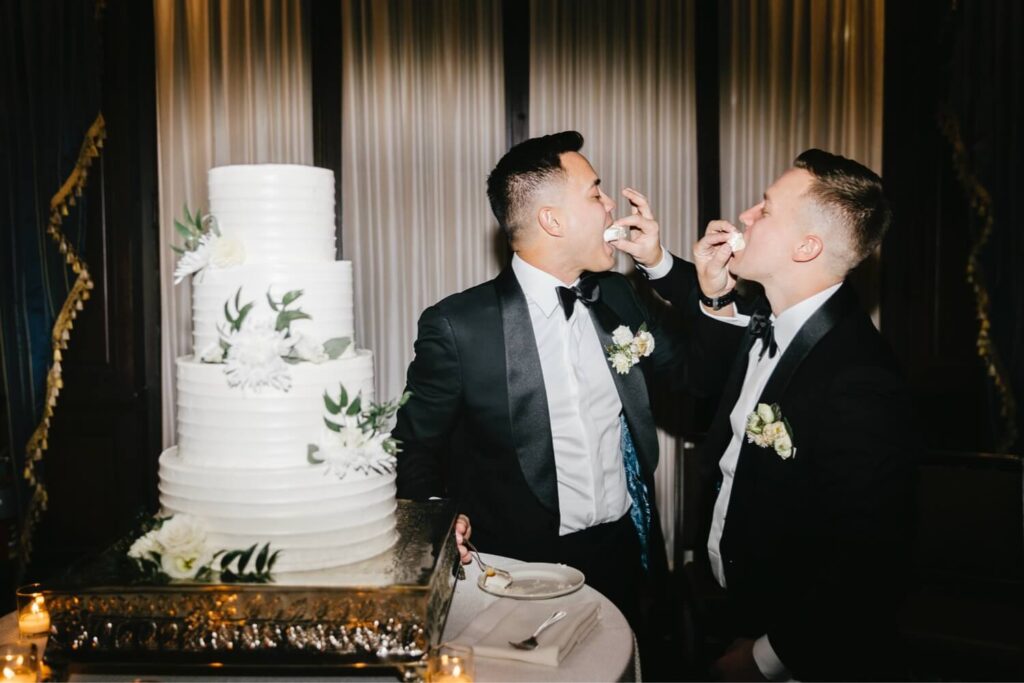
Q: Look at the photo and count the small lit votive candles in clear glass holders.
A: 3